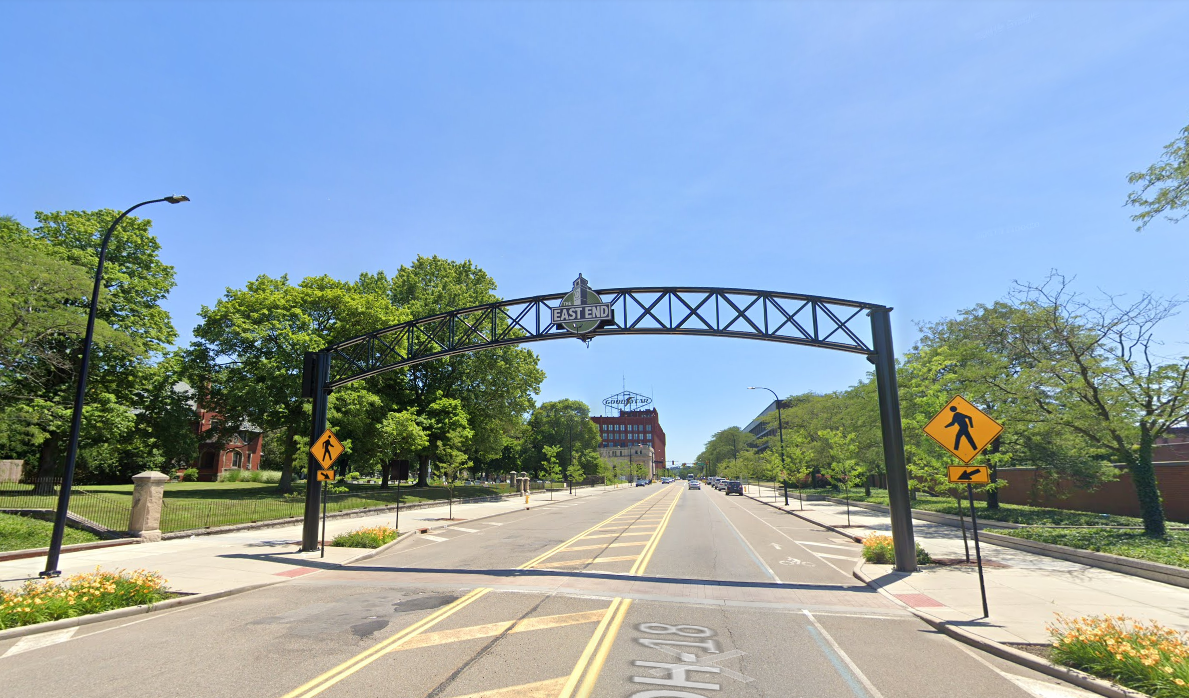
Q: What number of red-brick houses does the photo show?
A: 1